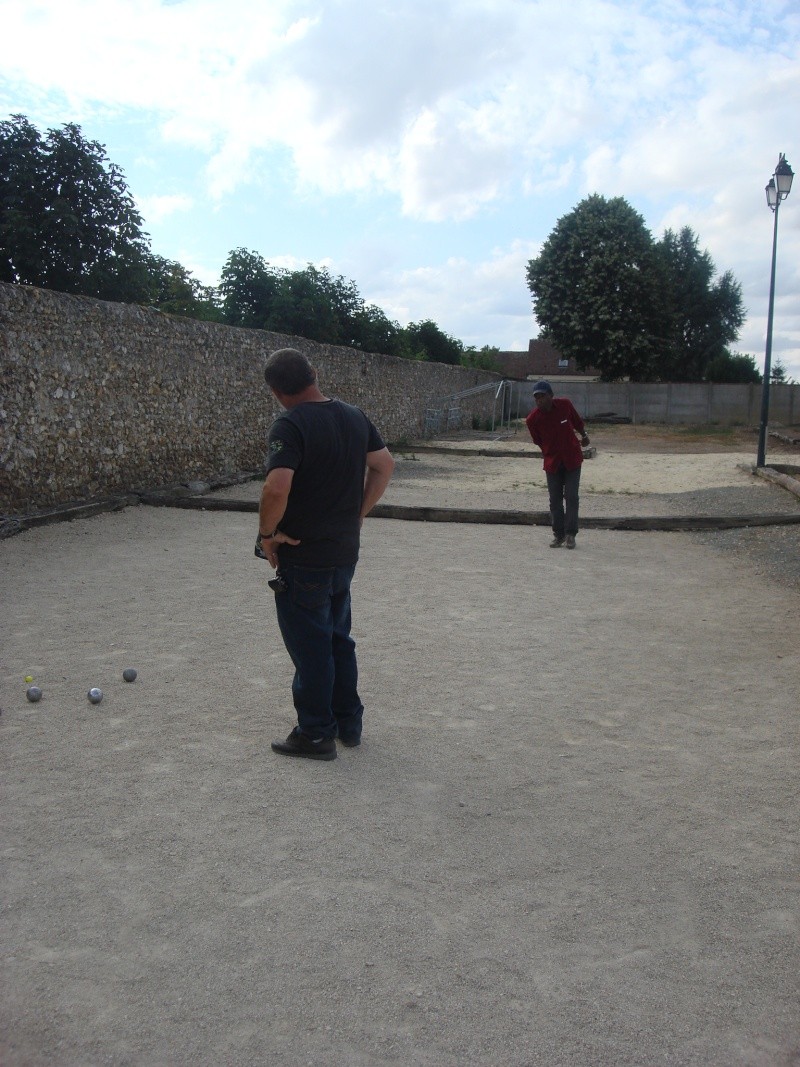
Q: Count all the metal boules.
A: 3